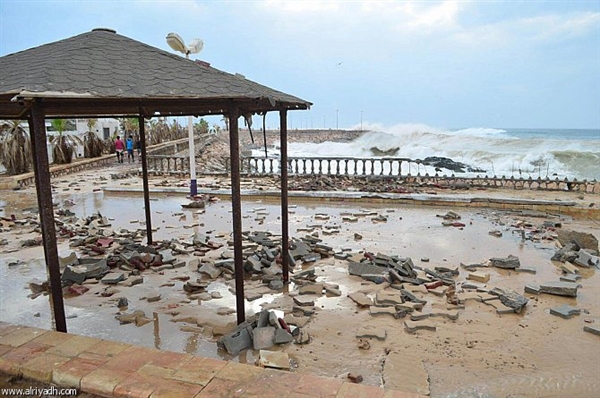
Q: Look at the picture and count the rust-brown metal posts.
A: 4